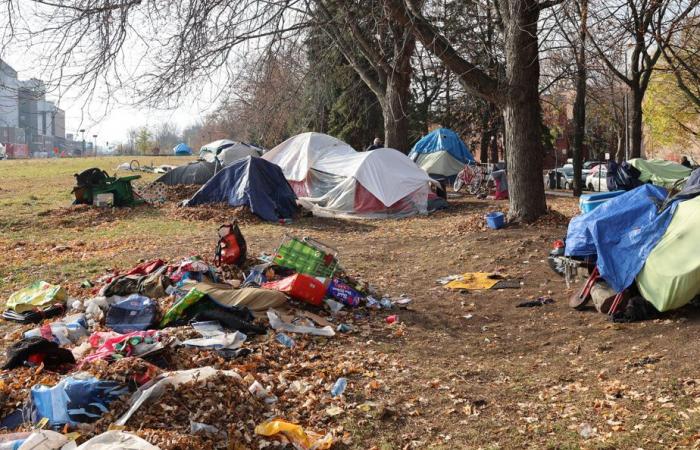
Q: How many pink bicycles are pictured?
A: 1